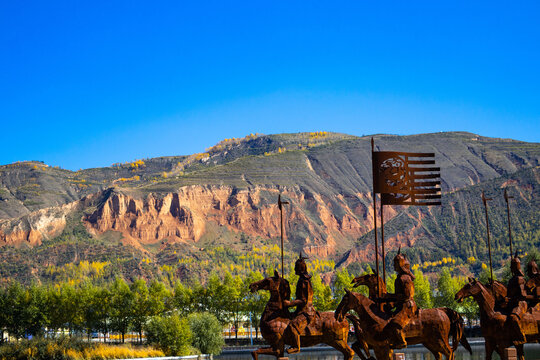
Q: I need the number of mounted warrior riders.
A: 4